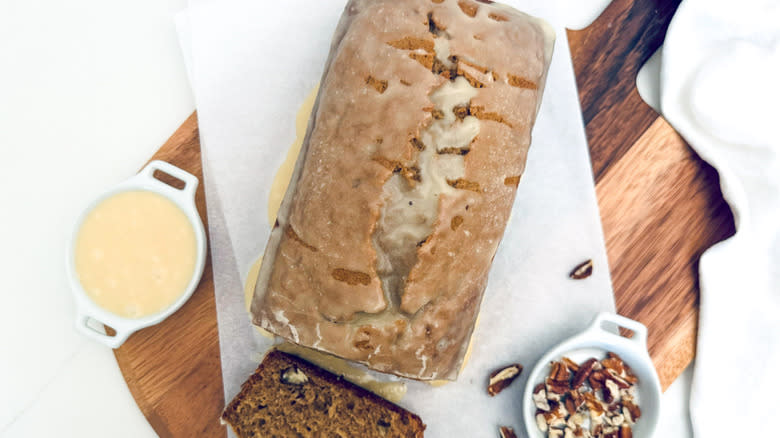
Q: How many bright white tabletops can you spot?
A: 1